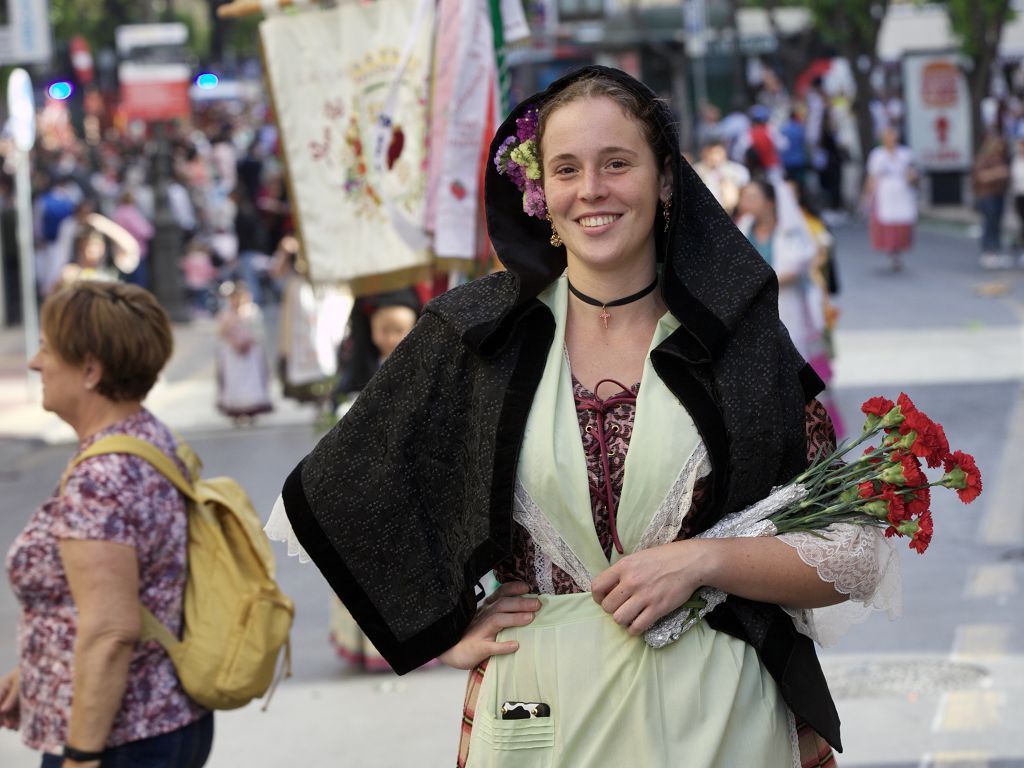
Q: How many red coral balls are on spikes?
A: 0